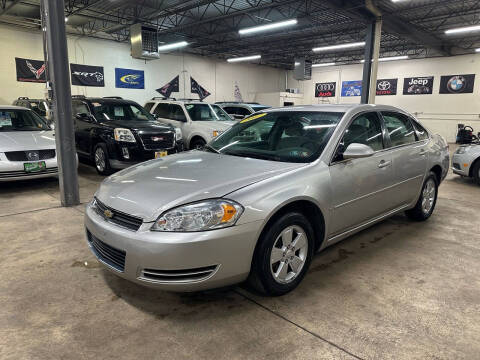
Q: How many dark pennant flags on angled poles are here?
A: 2